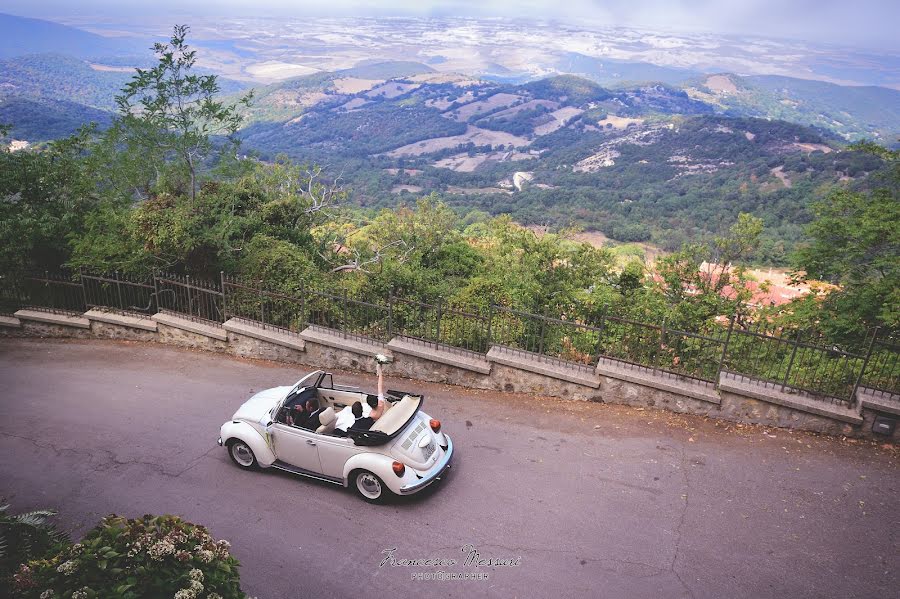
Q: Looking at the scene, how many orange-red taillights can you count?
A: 2